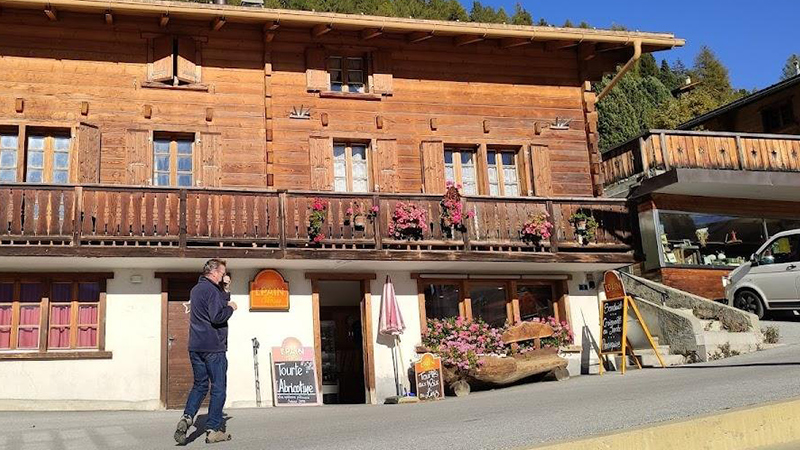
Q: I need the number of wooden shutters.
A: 11